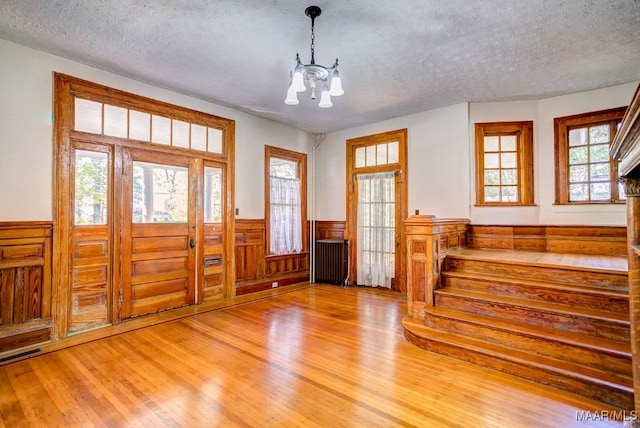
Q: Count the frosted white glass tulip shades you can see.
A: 4